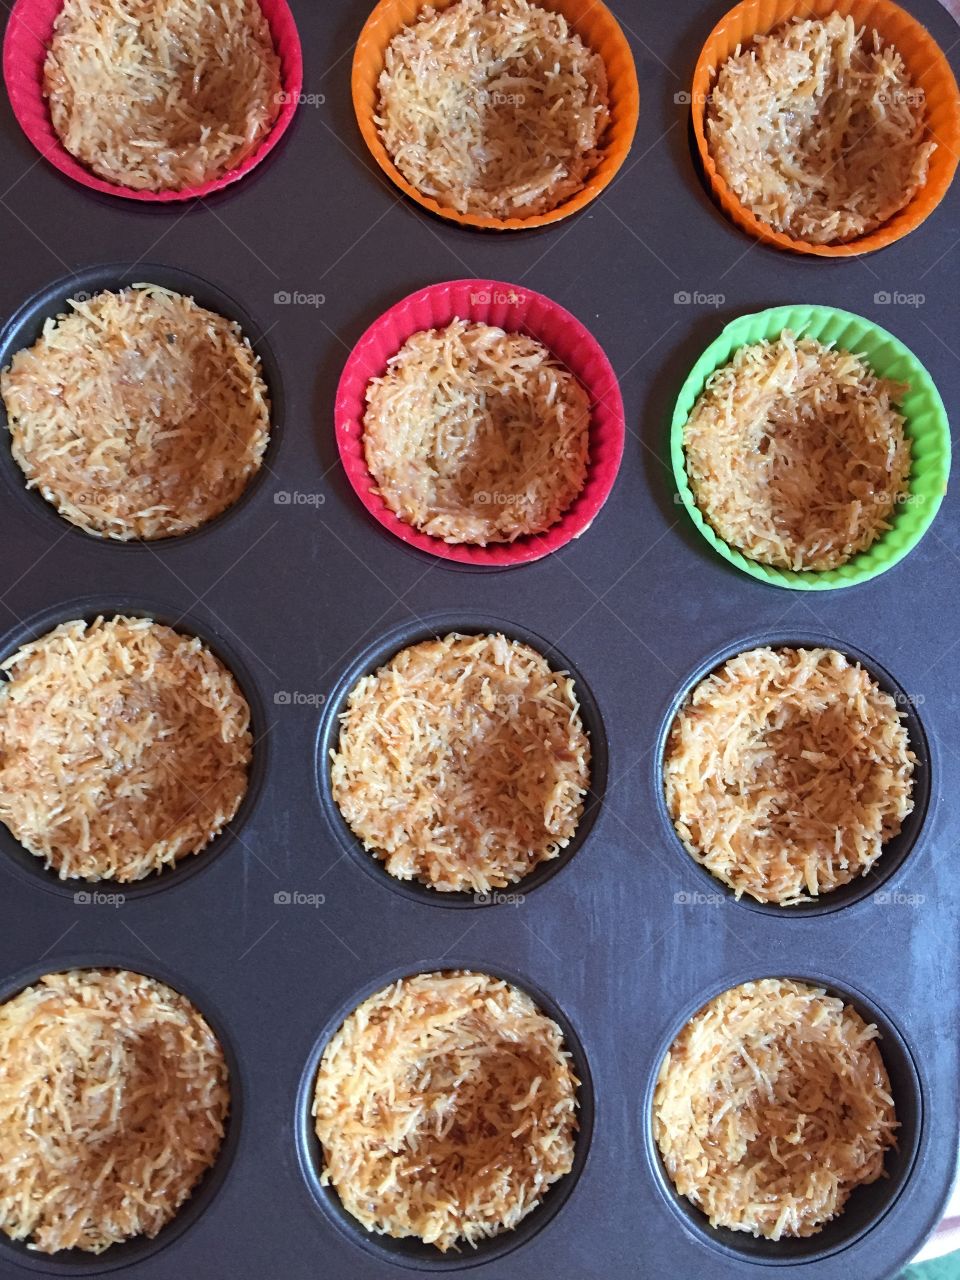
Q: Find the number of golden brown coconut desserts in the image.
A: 12